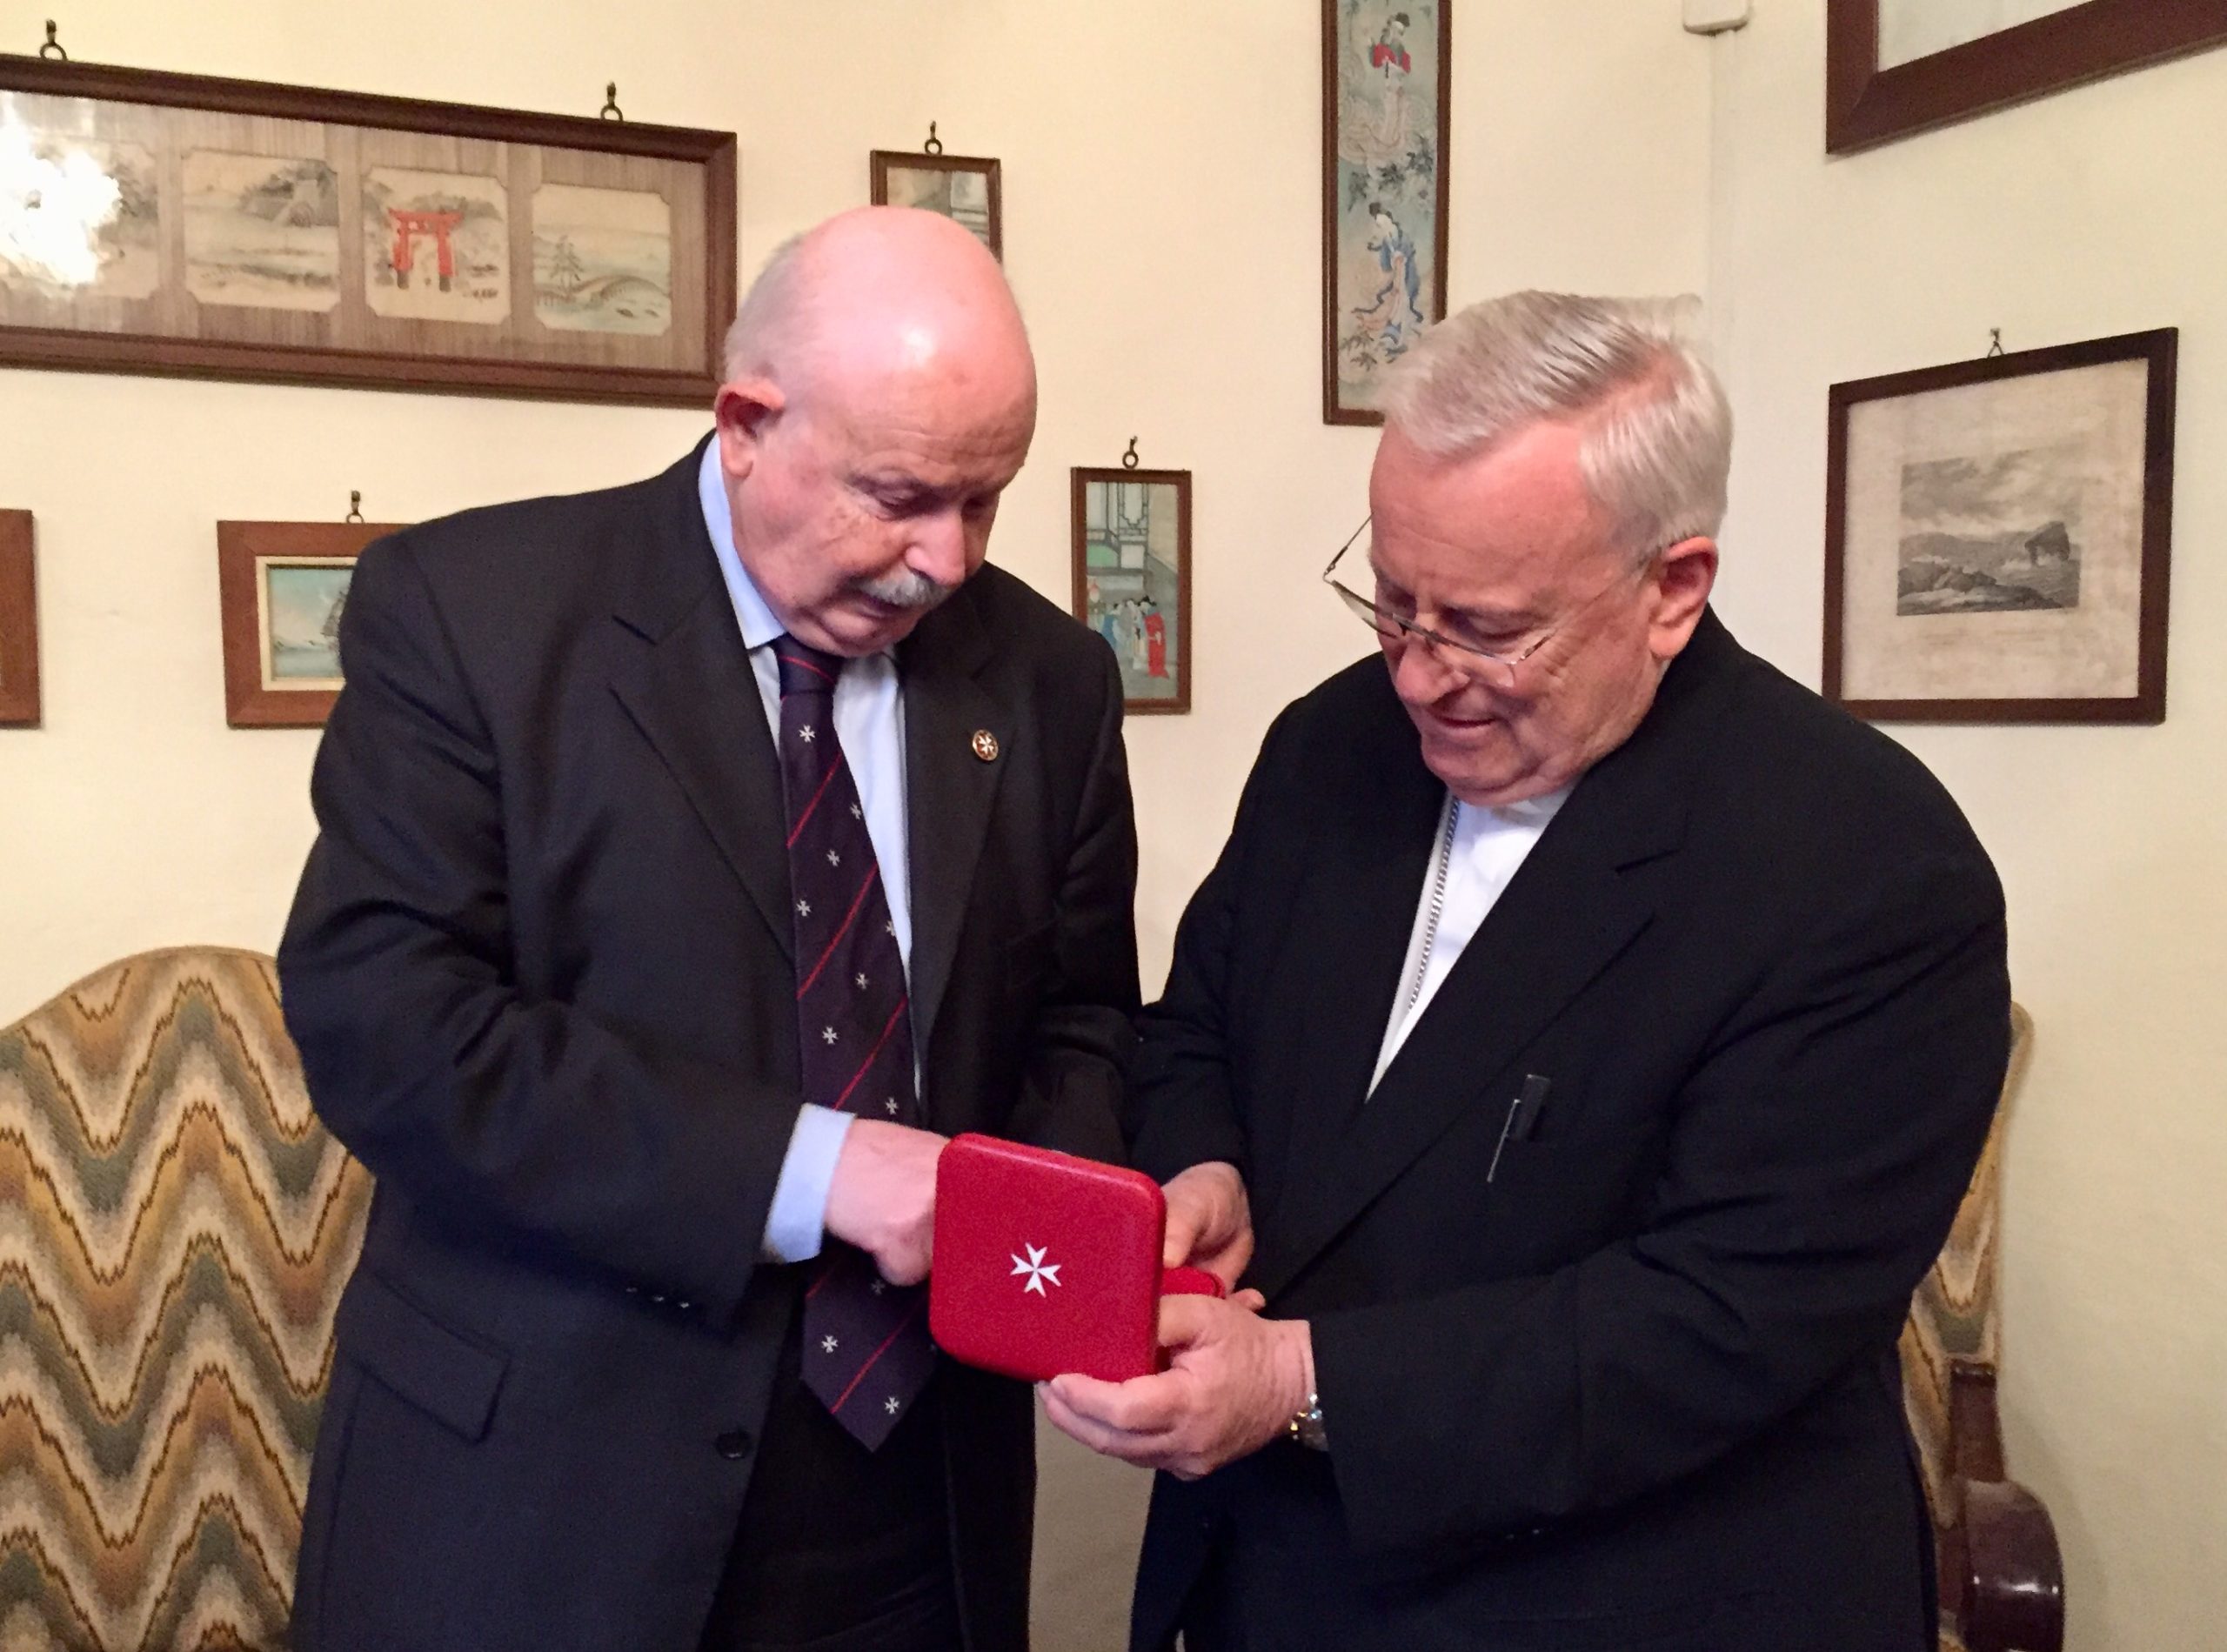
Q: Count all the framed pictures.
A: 8